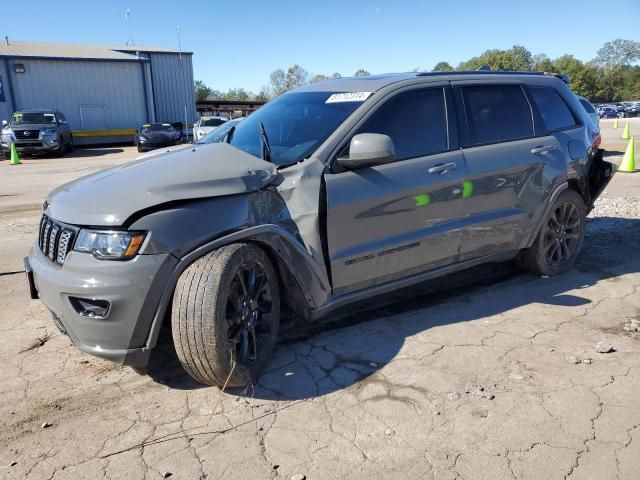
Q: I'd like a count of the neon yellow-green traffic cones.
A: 4